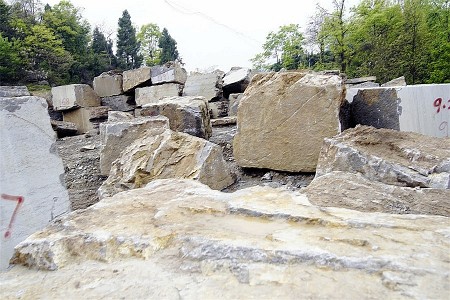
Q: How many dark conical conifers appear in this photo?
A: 3